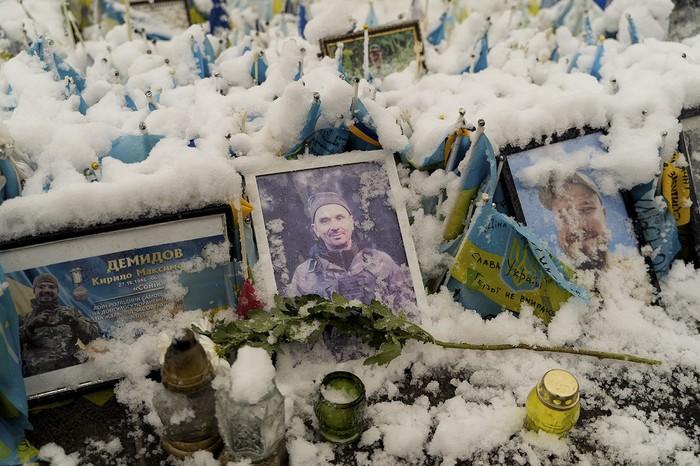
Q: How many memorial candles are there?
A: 4